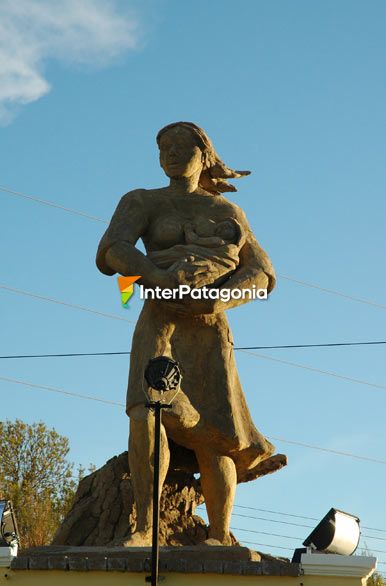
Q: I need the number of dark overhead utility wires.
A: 1